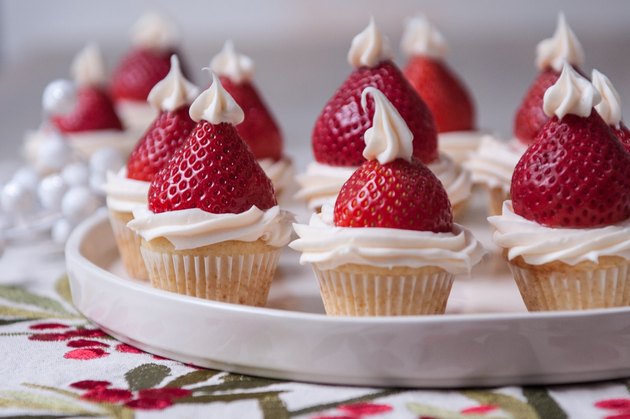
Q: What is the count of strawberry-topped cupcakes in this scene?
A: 11